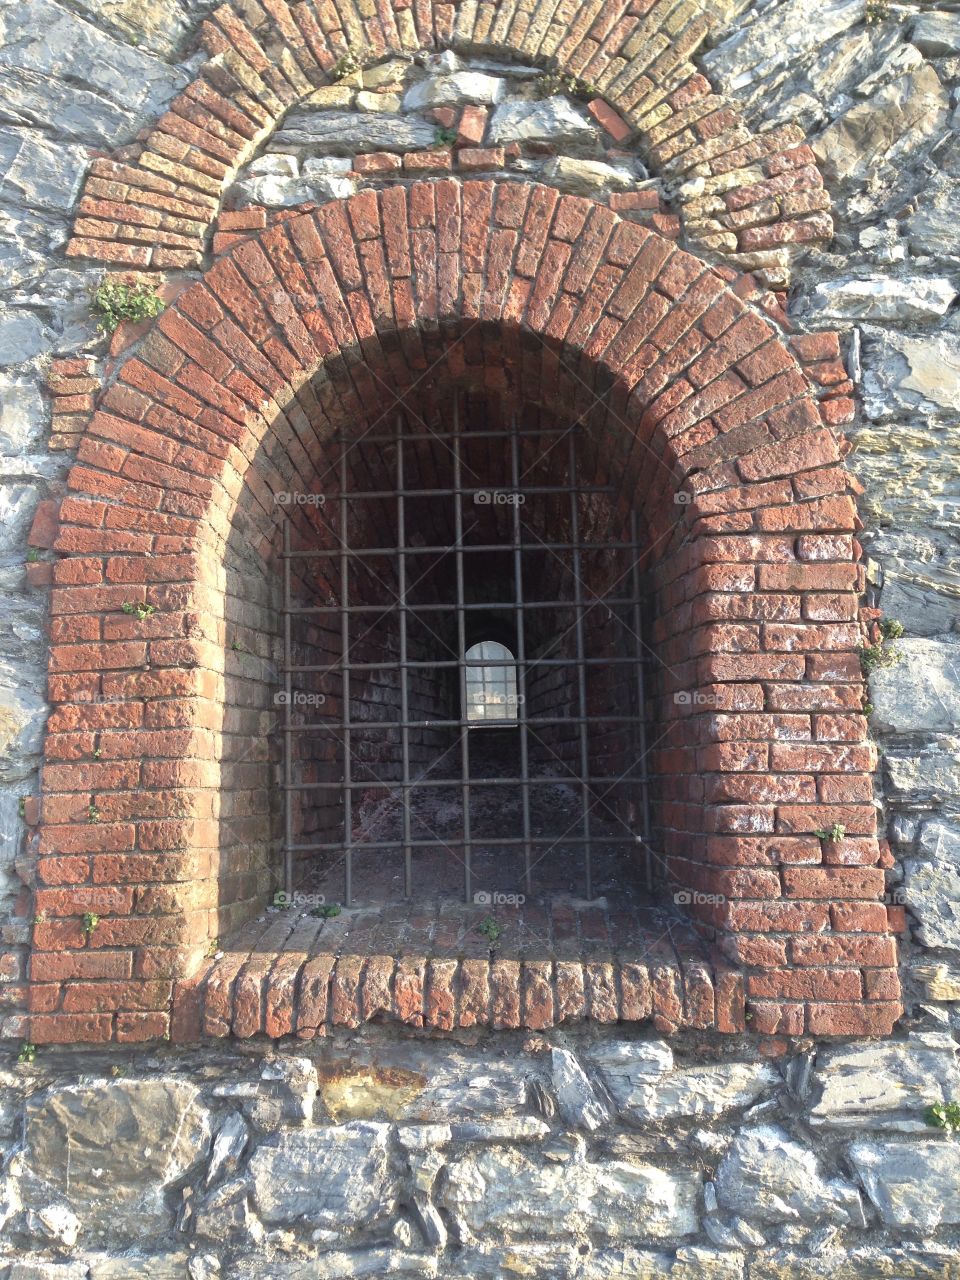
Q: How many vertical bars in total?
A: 7